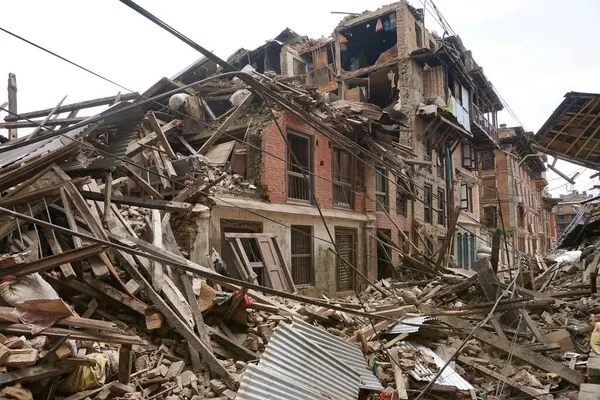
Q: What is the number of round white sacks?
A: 2